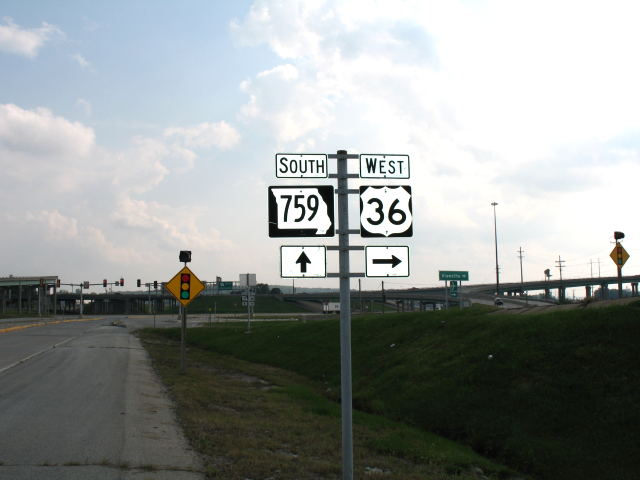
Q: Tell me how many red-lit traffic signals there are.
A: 2